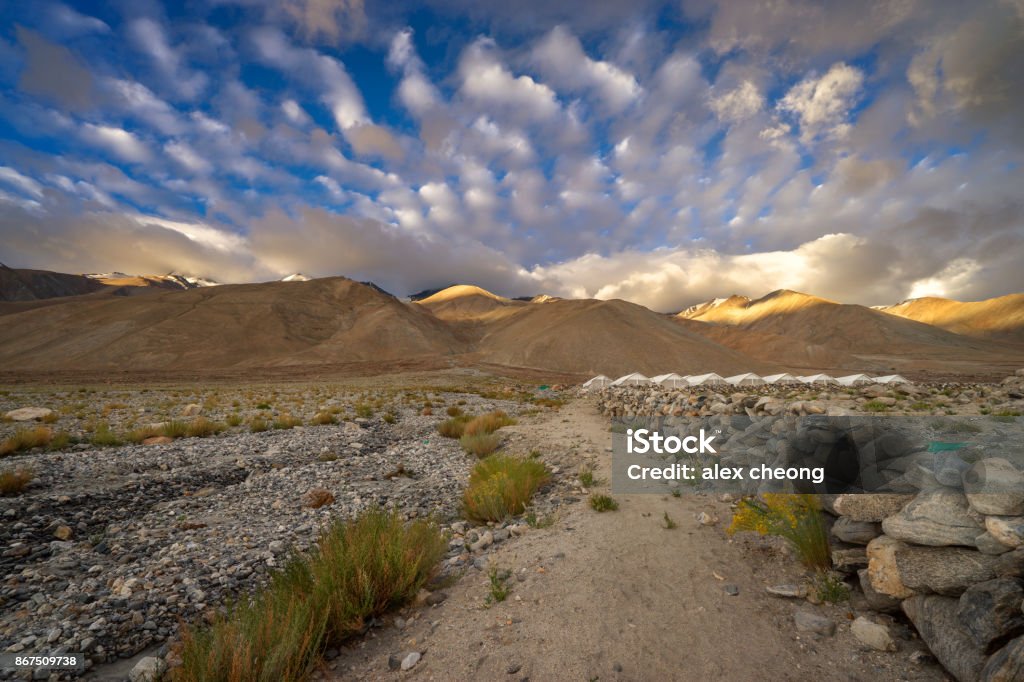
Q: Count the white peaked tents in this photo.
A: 9